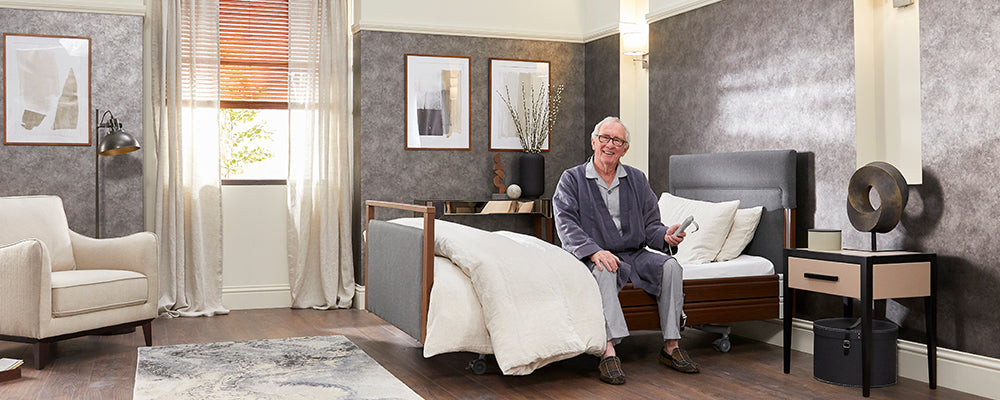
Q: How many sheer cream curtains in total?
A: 2